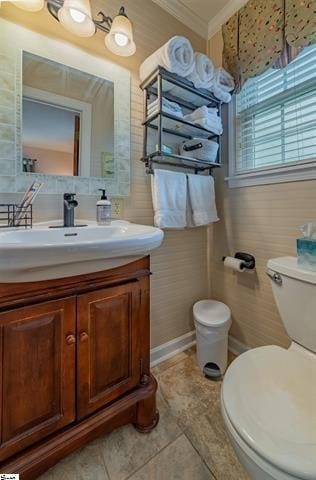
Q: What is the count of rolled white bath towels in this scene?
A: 3